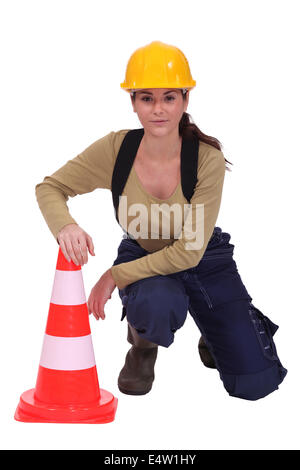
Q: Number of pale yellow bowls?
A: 0